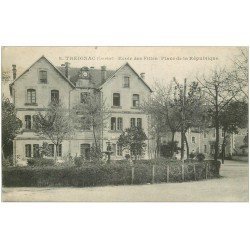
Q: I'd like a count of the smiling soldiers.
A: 0